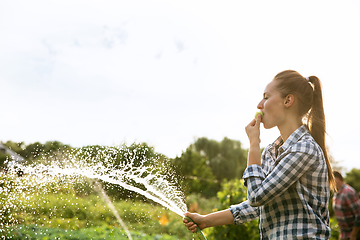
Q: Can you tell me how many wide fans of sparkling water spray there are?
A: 1